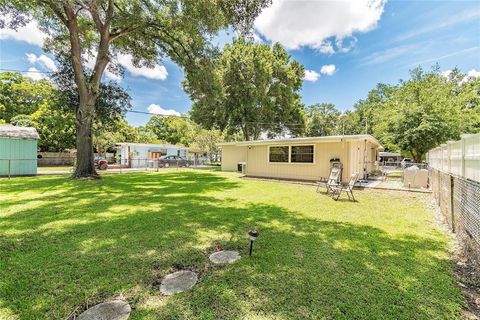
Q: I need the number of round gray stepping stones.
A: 3